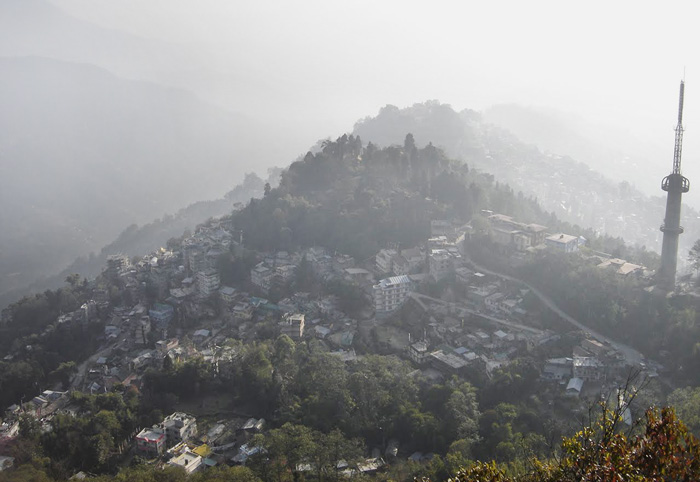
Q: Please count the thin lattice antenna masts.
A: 1